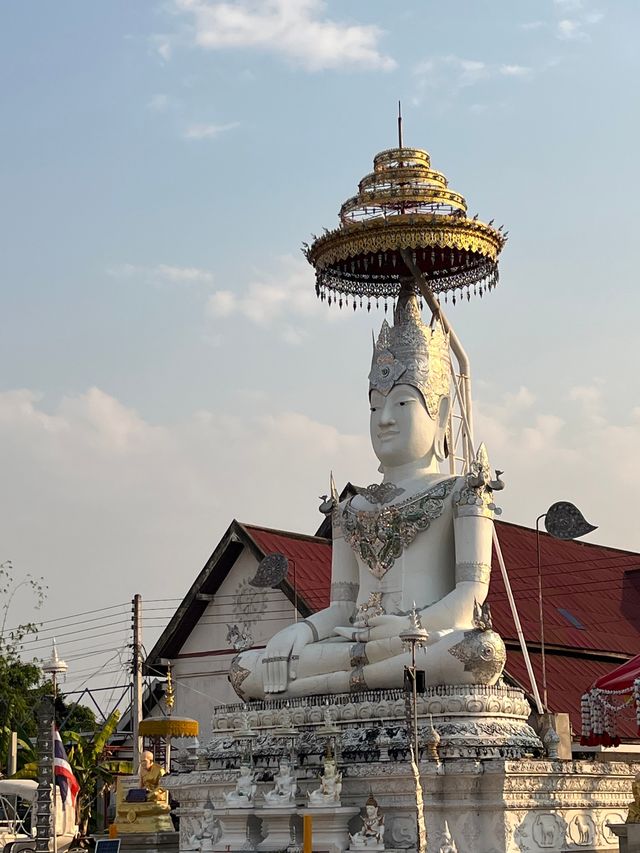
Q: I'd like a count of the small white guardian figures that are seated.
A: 5